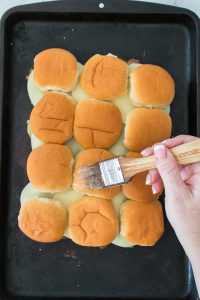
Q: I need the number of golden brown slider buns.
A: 12